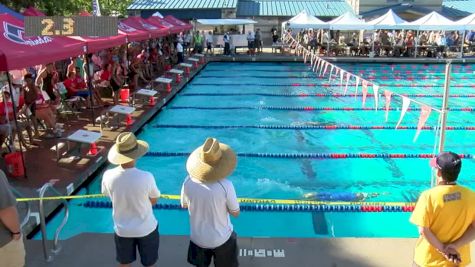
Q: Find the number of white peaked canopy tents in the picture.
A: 5